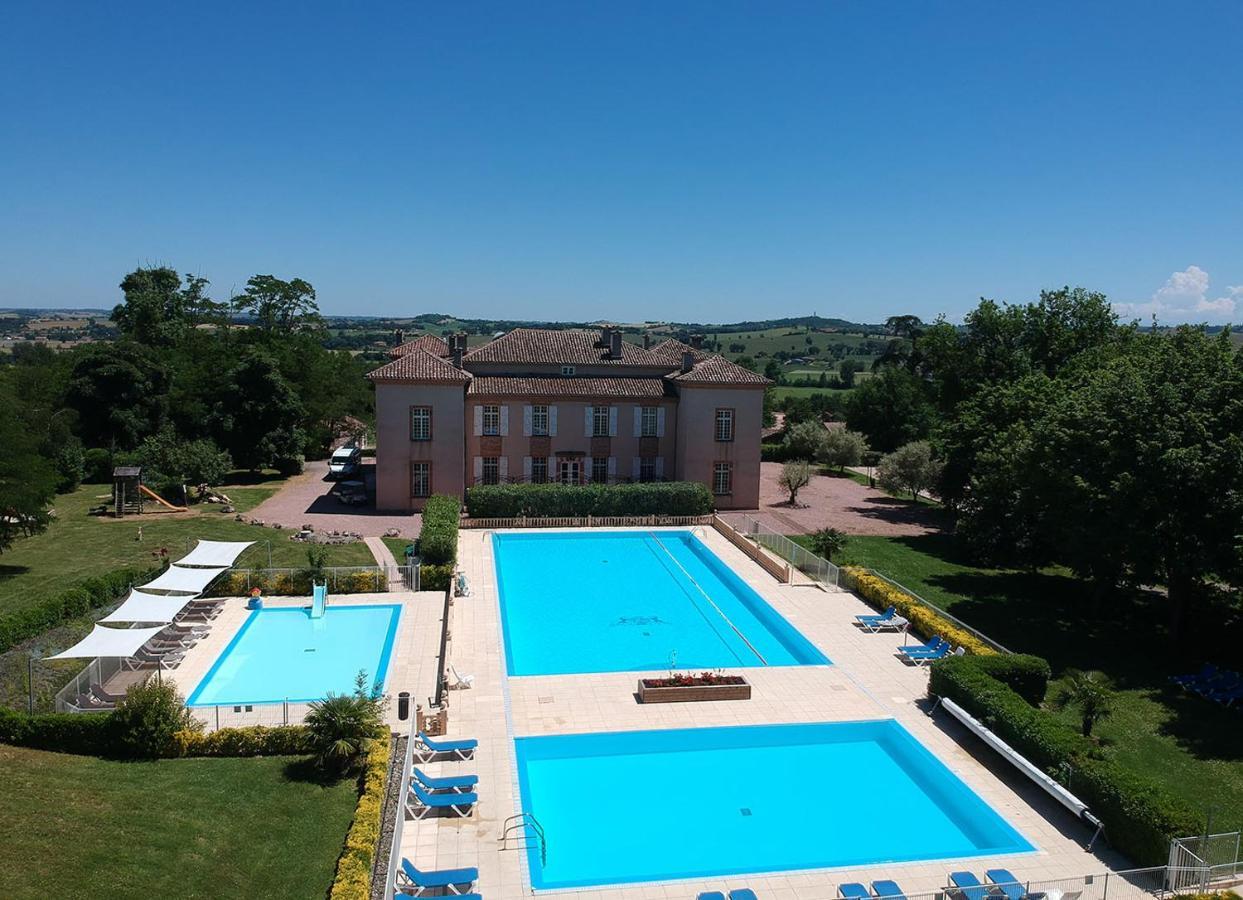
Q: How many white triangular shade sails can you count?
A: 4